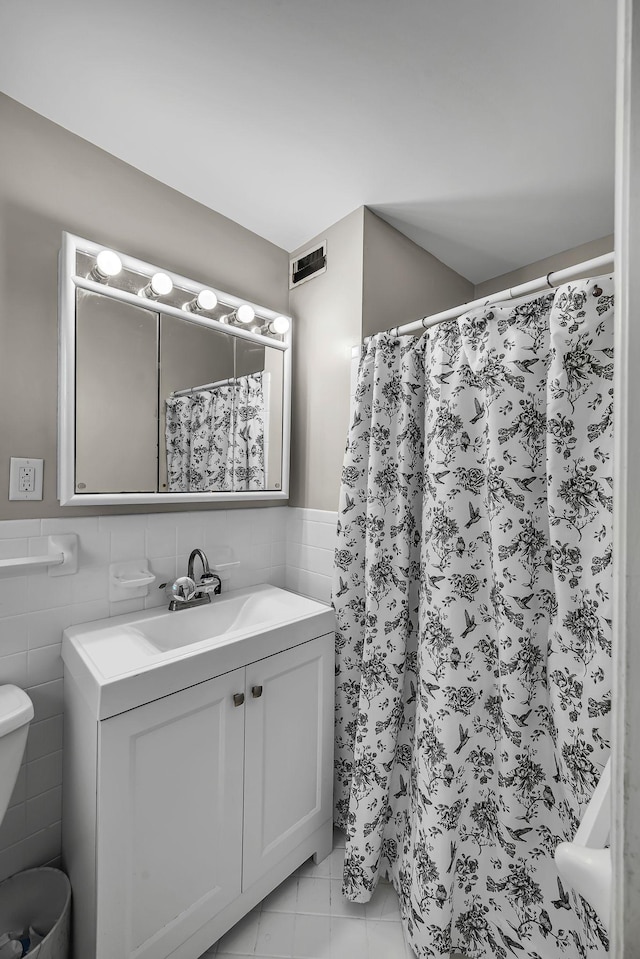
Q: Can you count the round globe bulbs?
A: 5